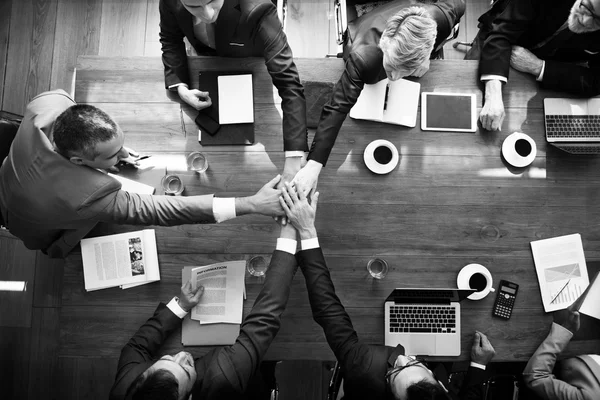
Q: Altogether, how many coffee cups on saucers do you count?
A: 3